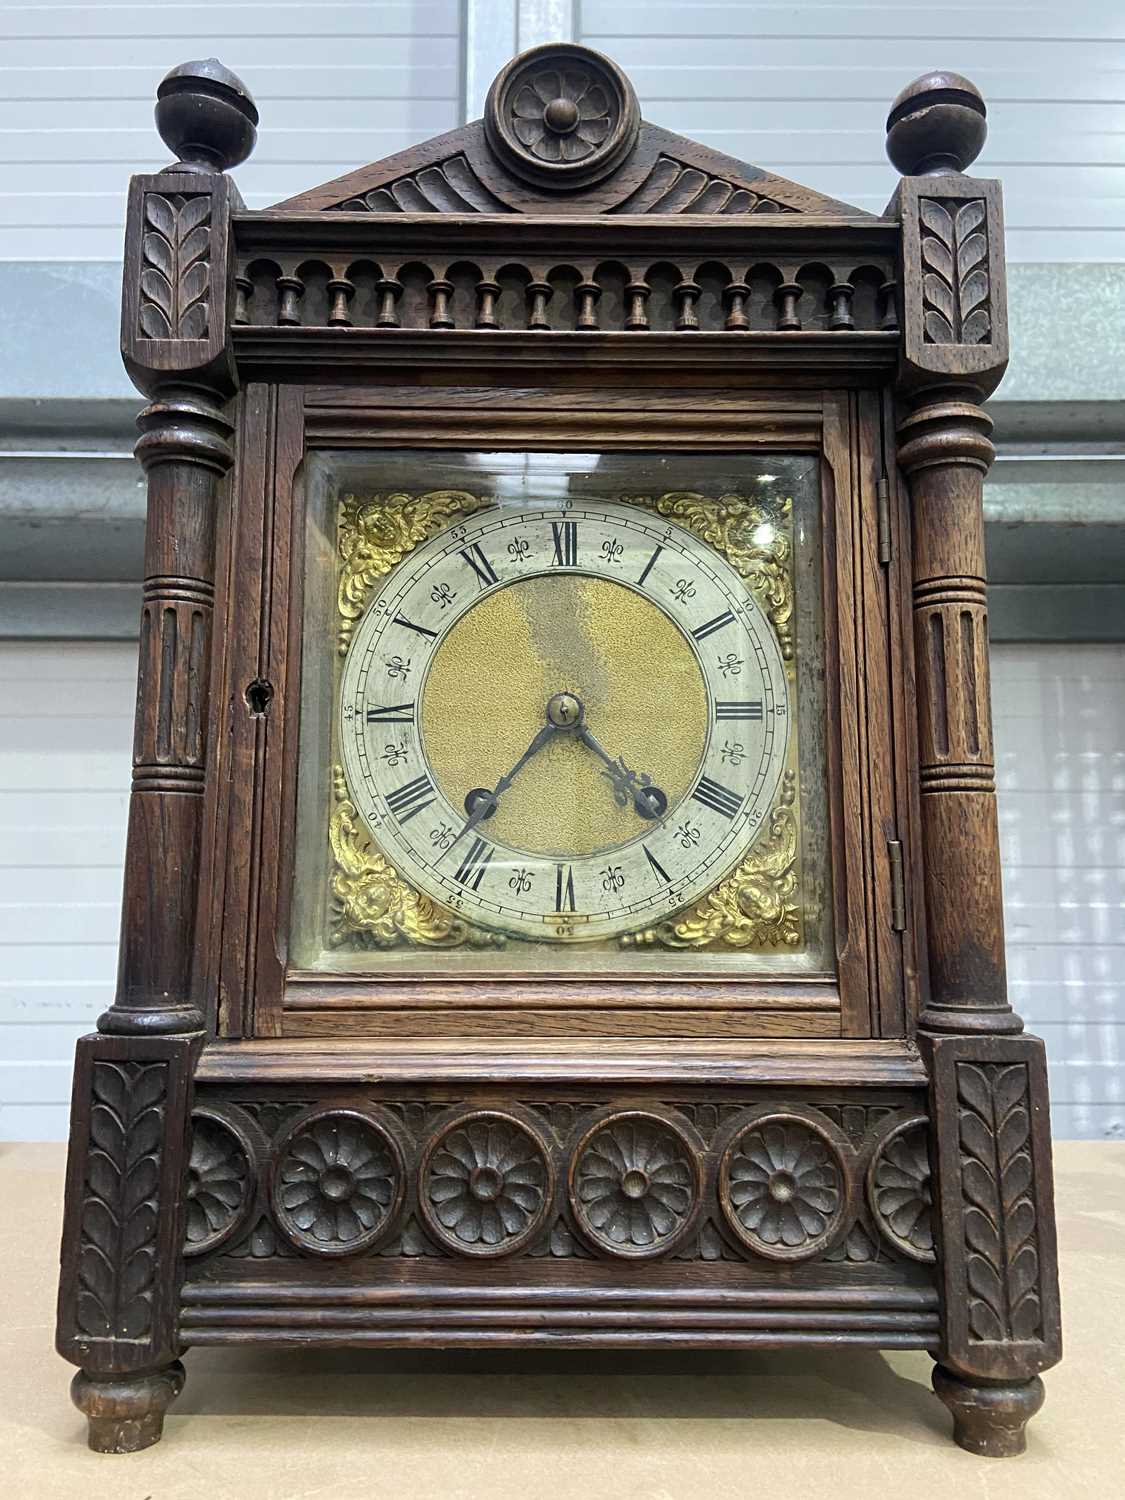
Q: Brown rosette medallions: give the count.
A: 7